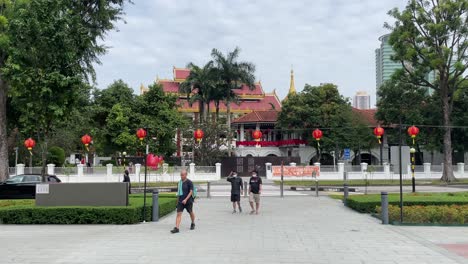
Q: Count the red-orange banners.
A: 1